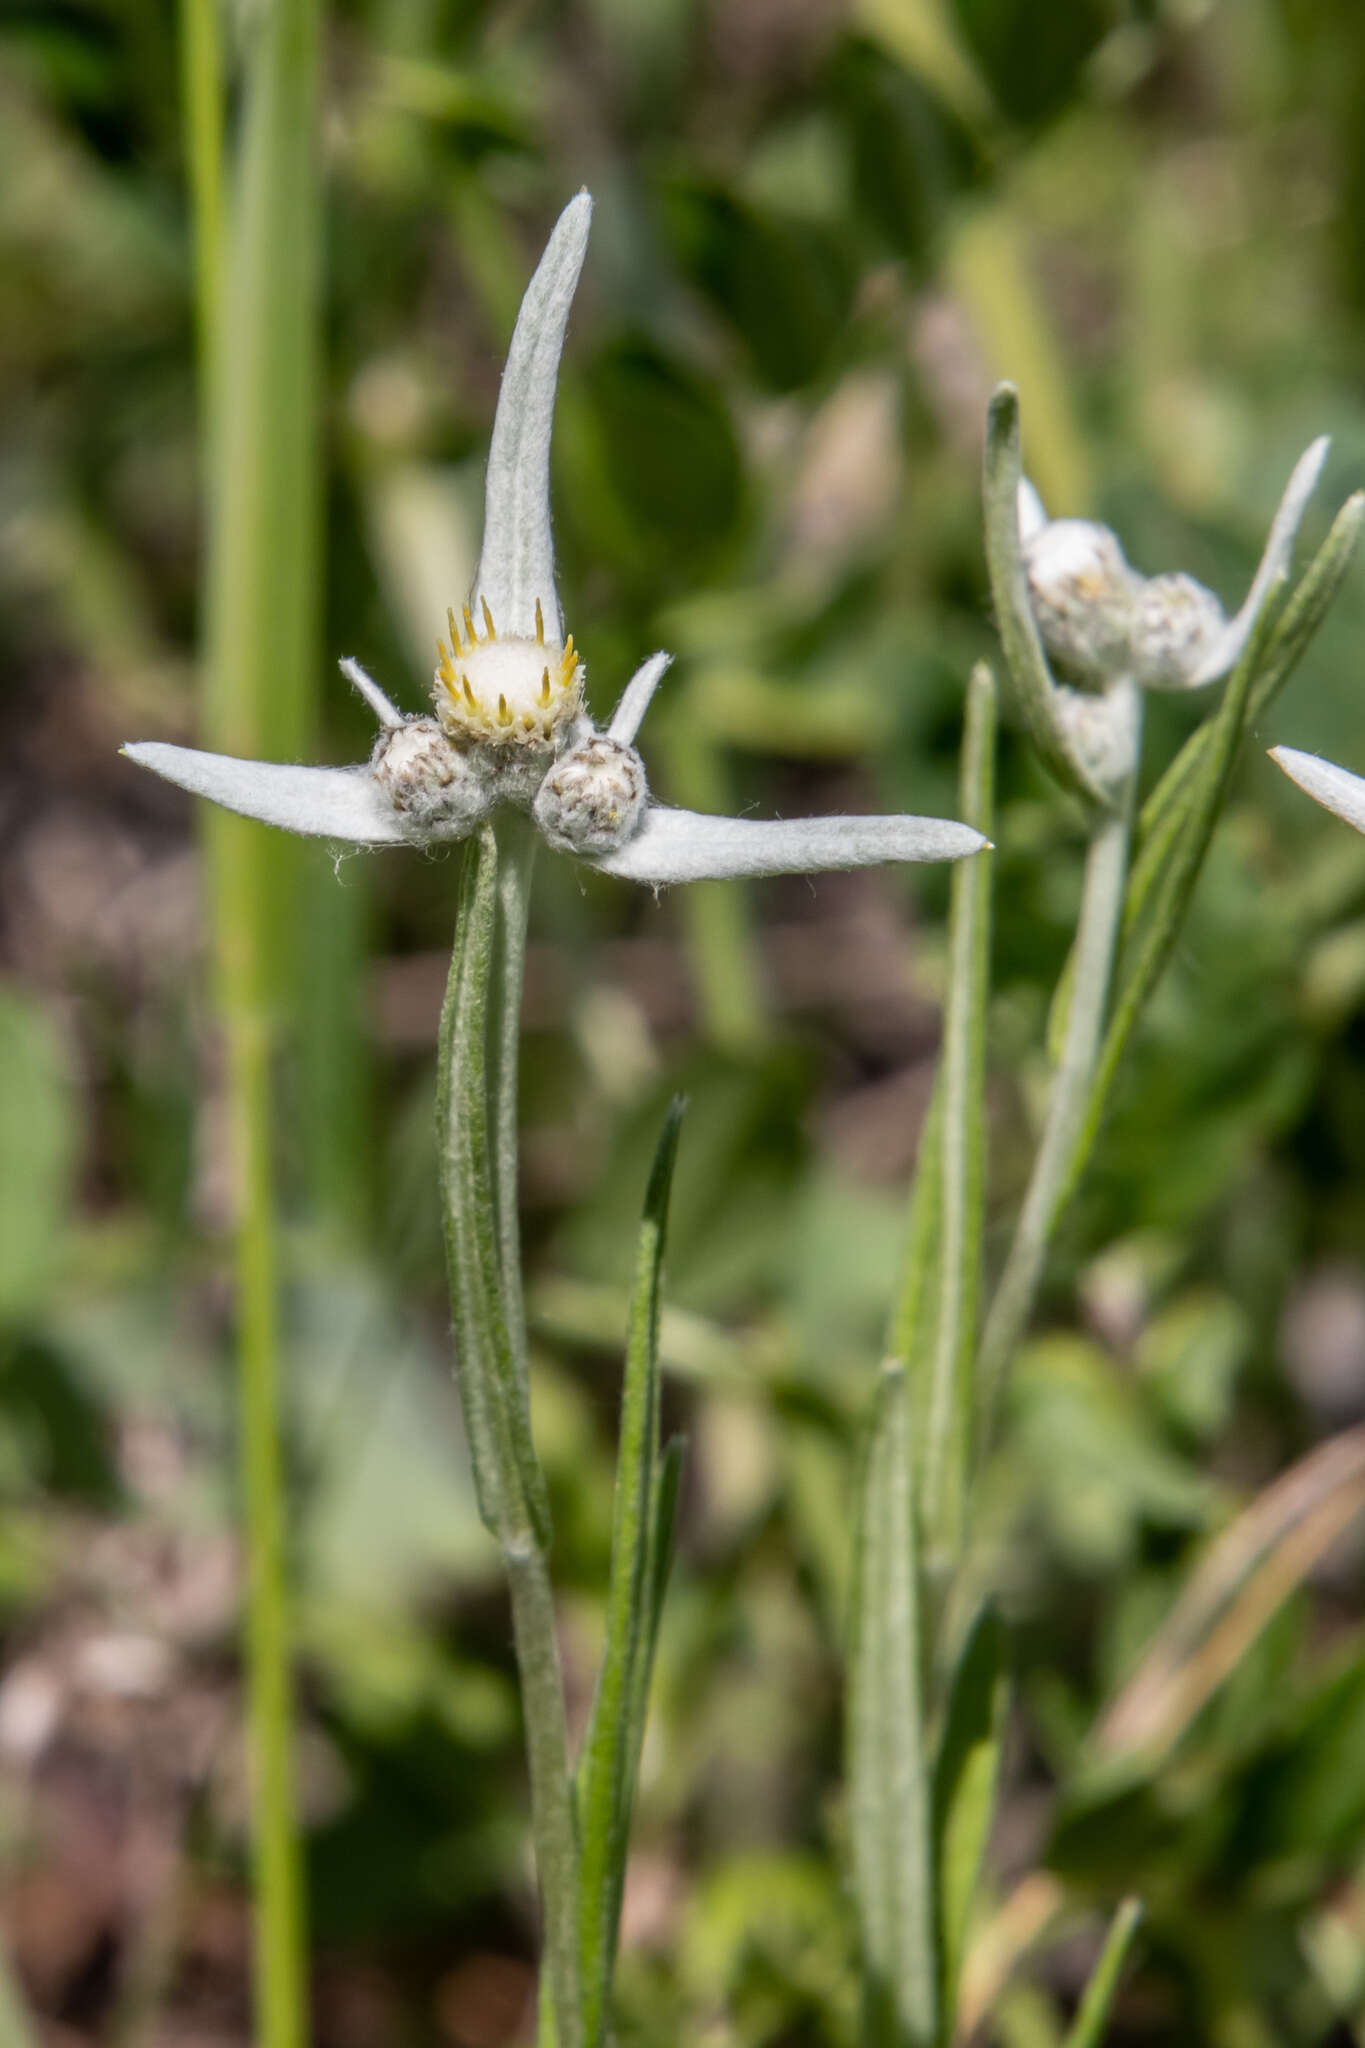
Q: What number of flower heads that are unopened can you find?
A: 5